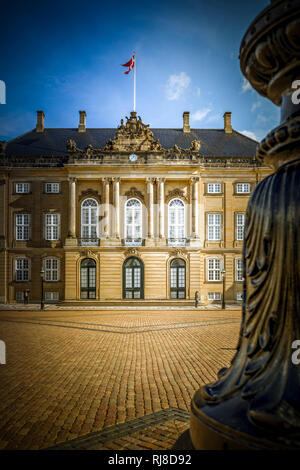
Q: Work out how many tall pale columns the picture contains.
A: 6